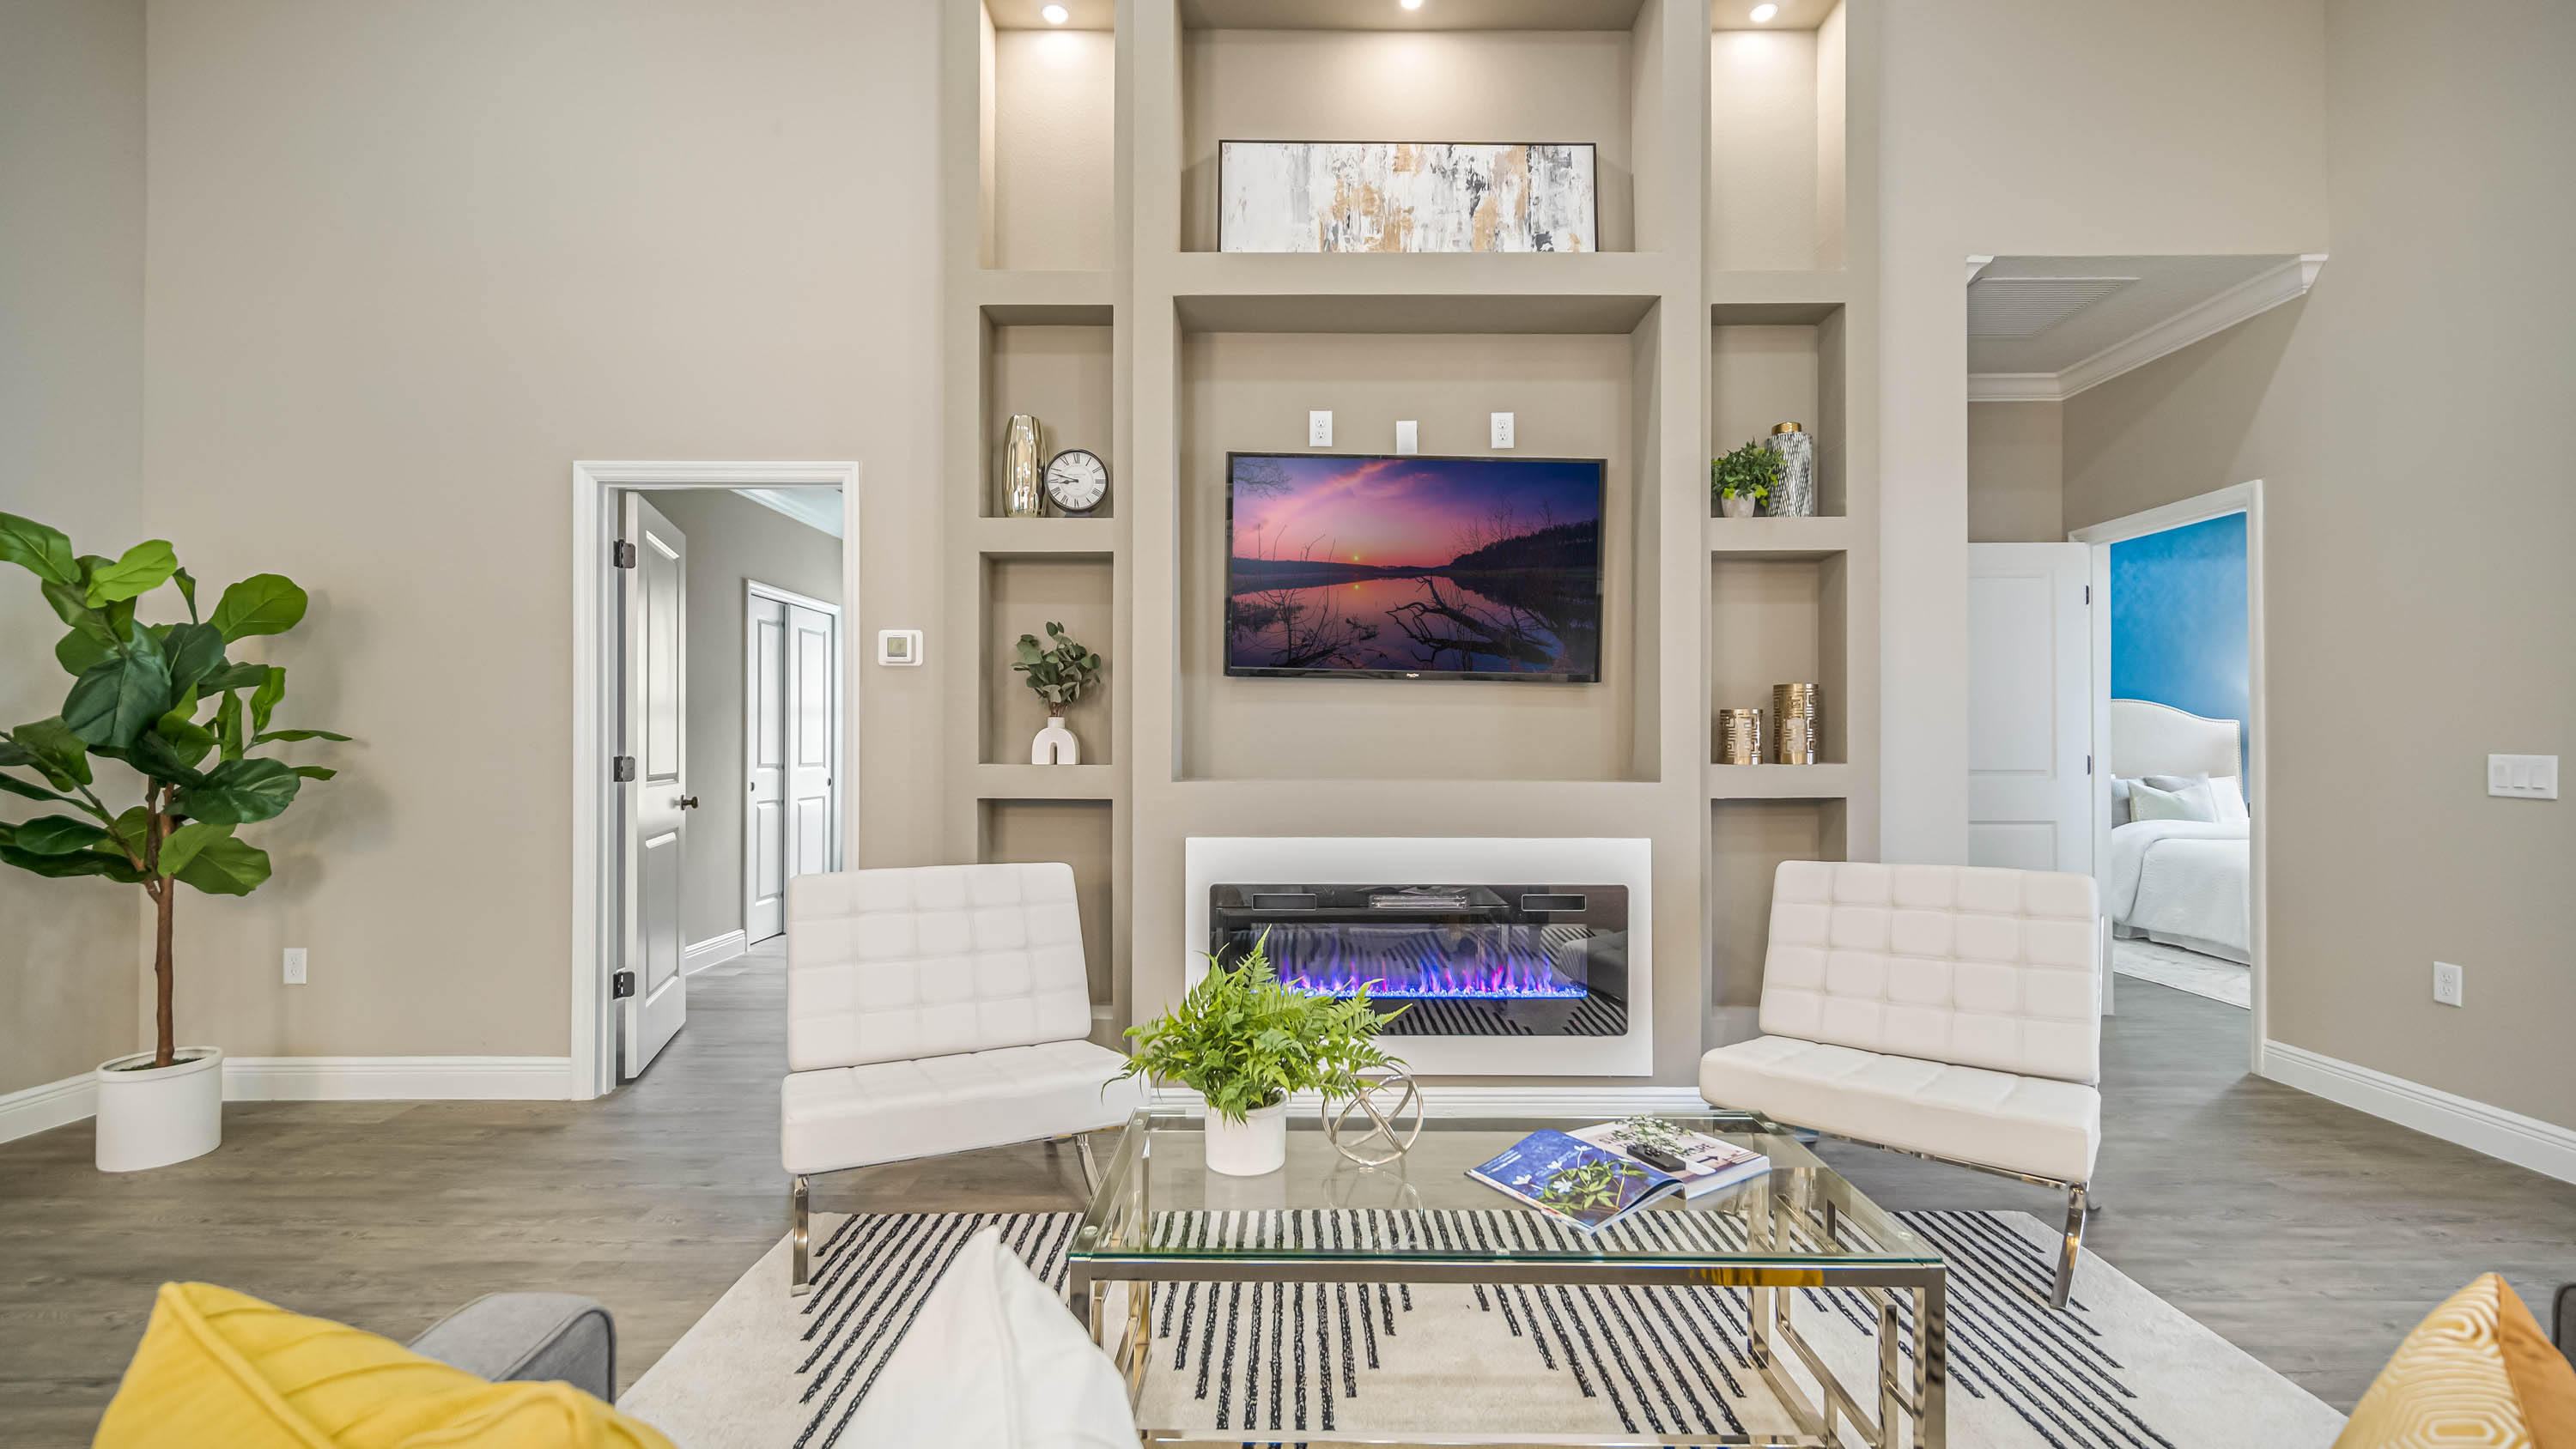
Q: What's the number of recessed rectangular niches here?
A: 10